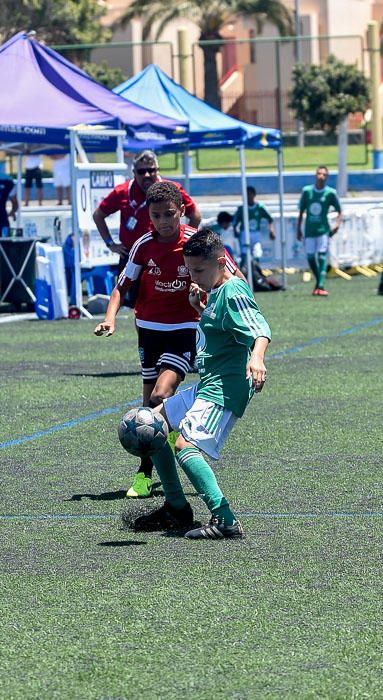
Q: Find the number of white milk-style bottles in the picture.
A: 0